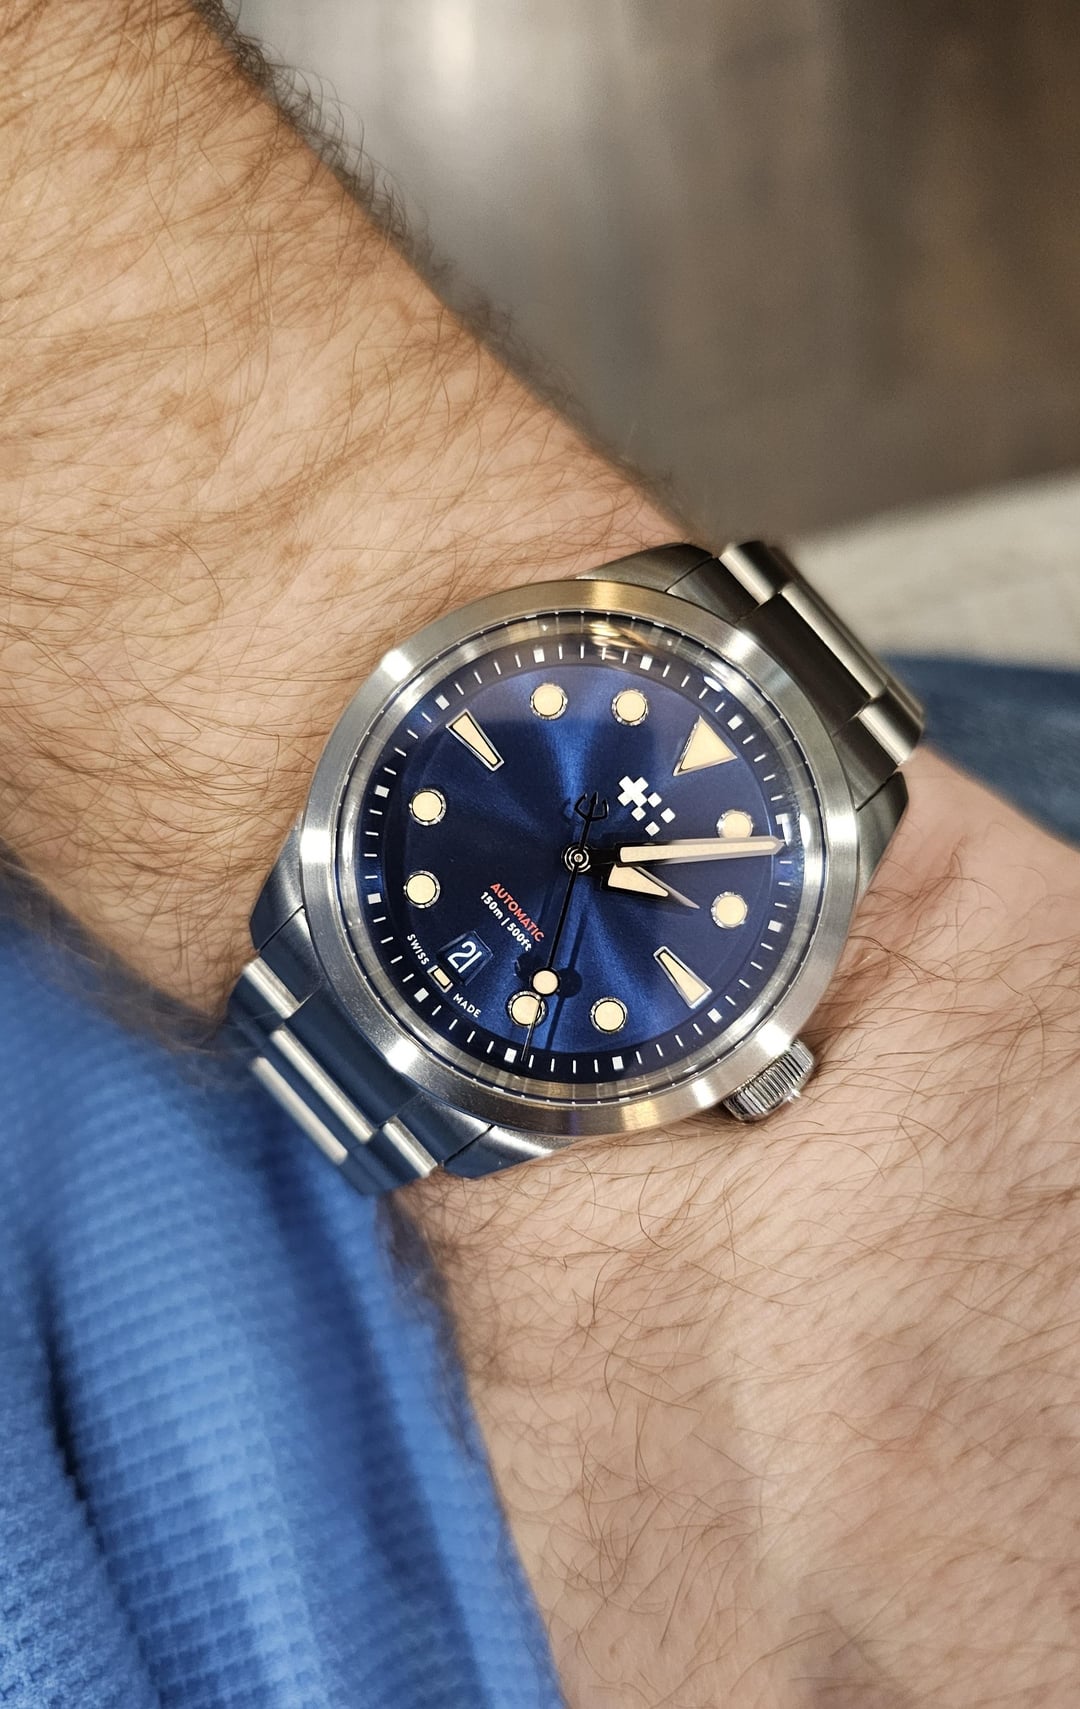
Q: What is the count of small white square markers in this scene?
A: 12